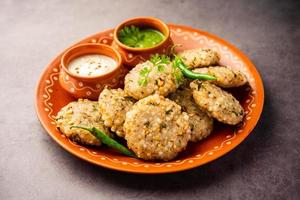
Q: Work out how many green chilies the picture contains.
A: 2